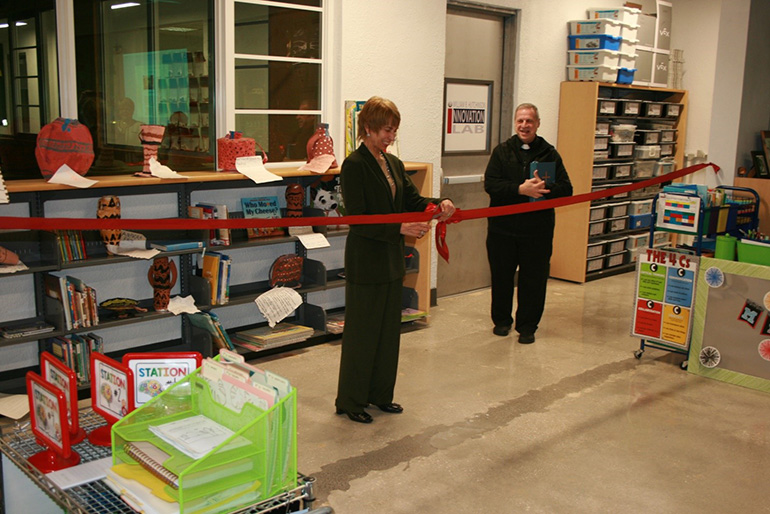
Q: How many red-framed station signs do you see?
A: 4